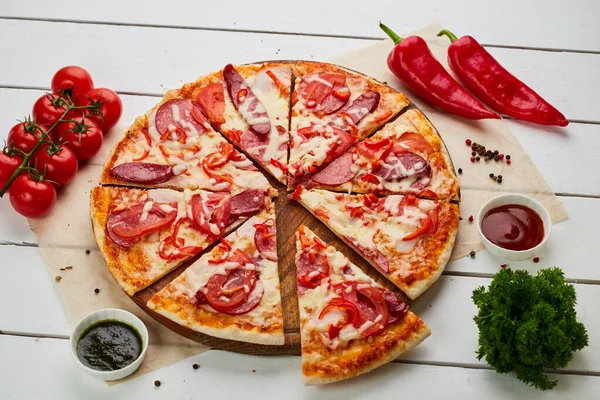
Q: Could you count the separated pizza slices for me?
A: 8